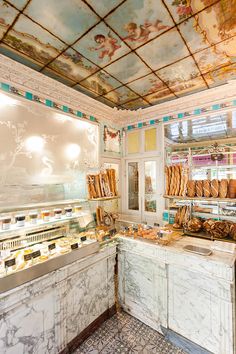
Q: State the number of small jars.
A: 7